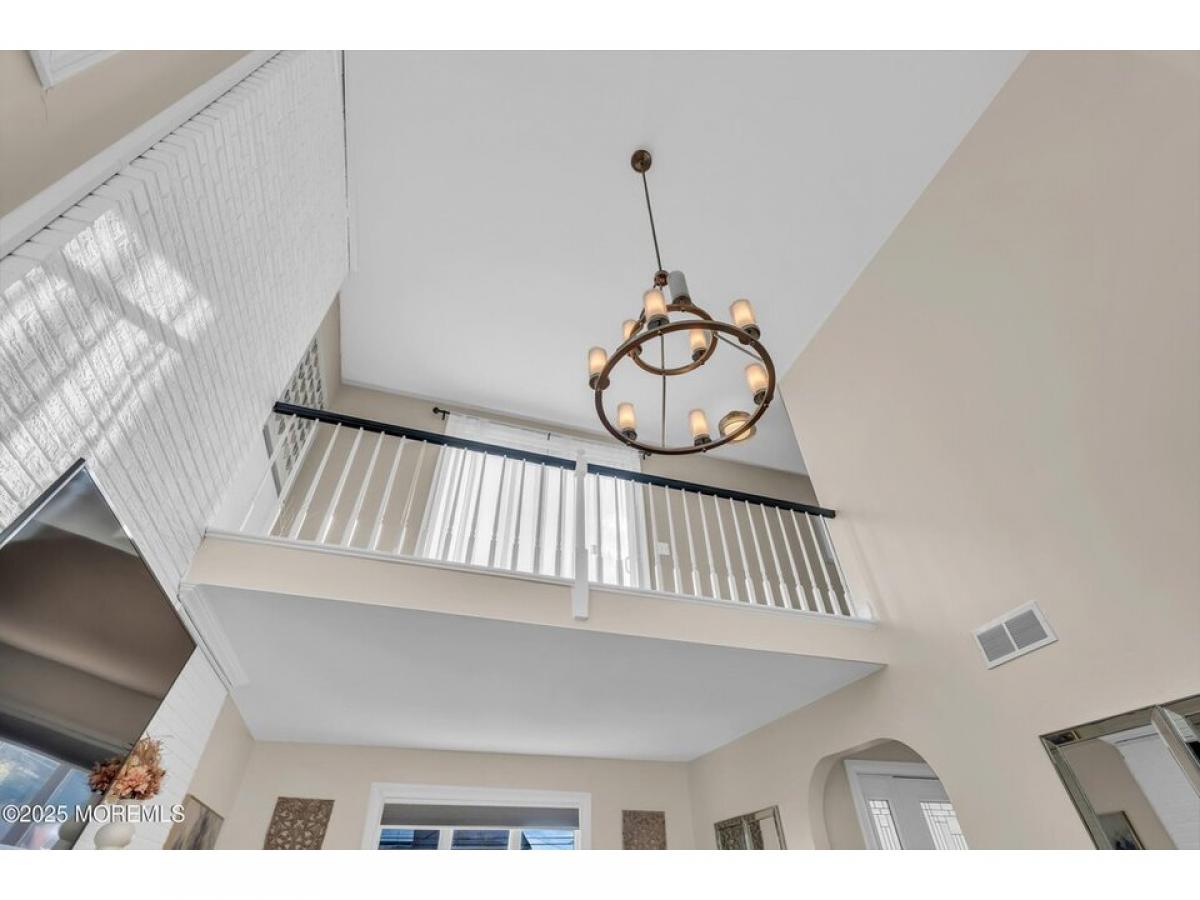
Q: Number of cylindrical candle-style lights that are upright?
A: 9